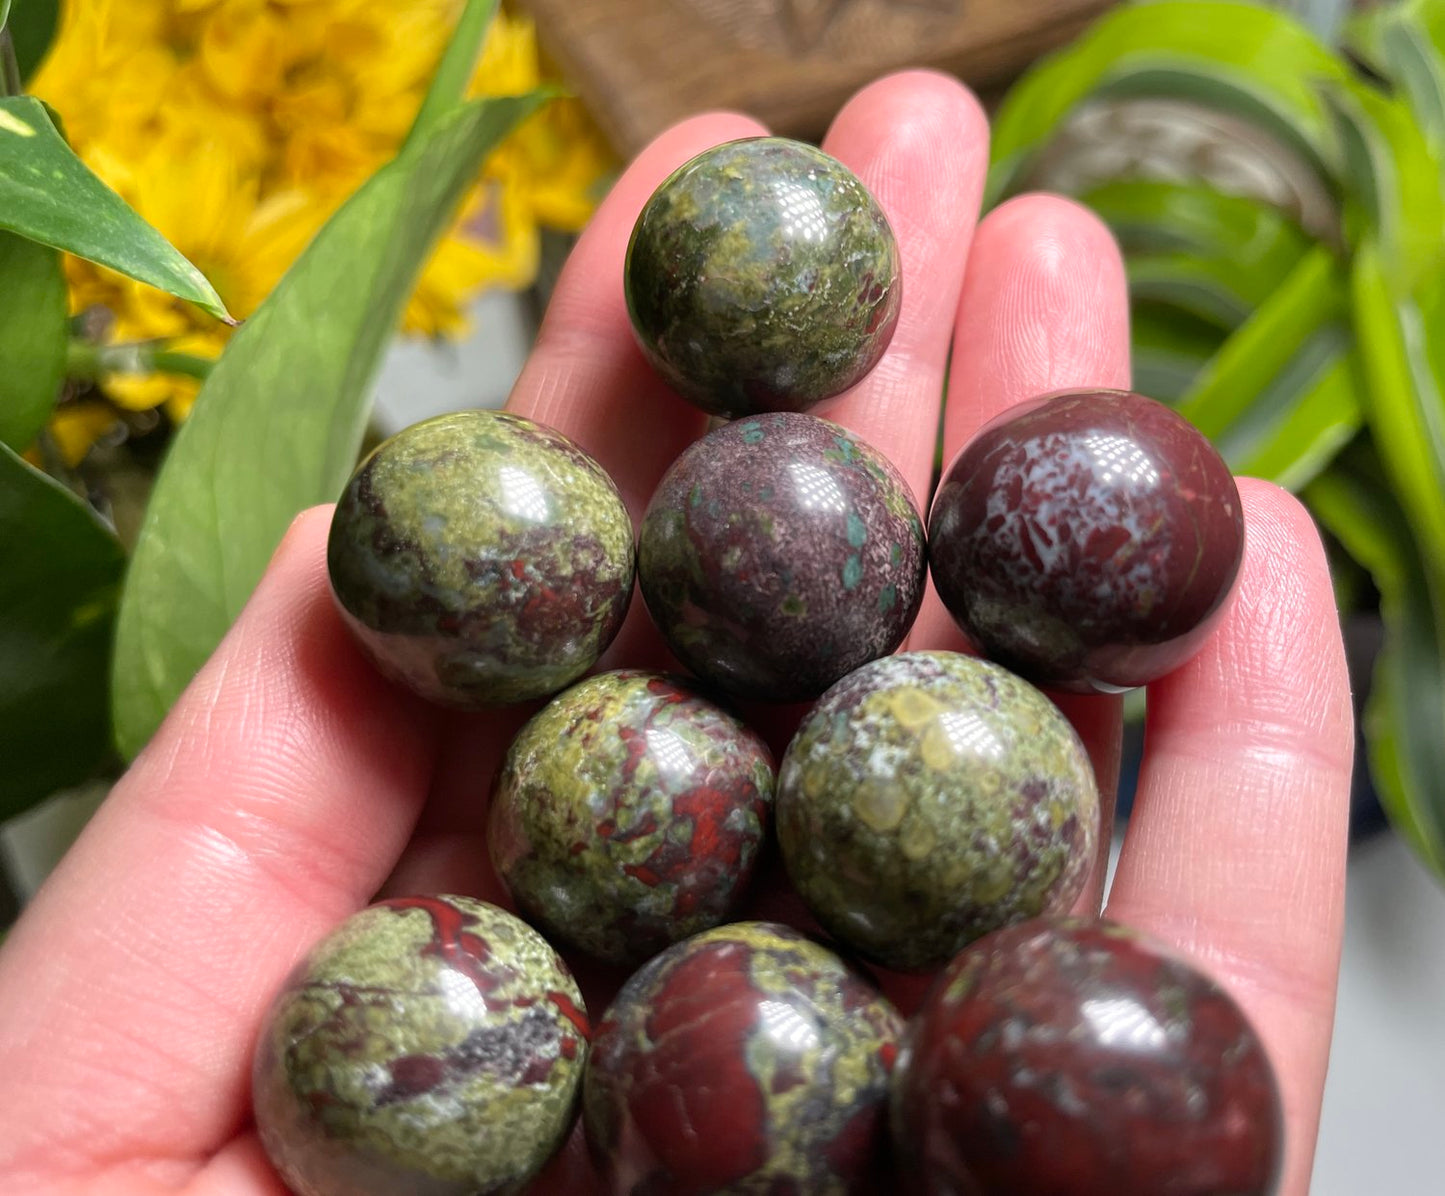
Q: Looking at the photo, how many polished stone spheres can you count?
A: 9